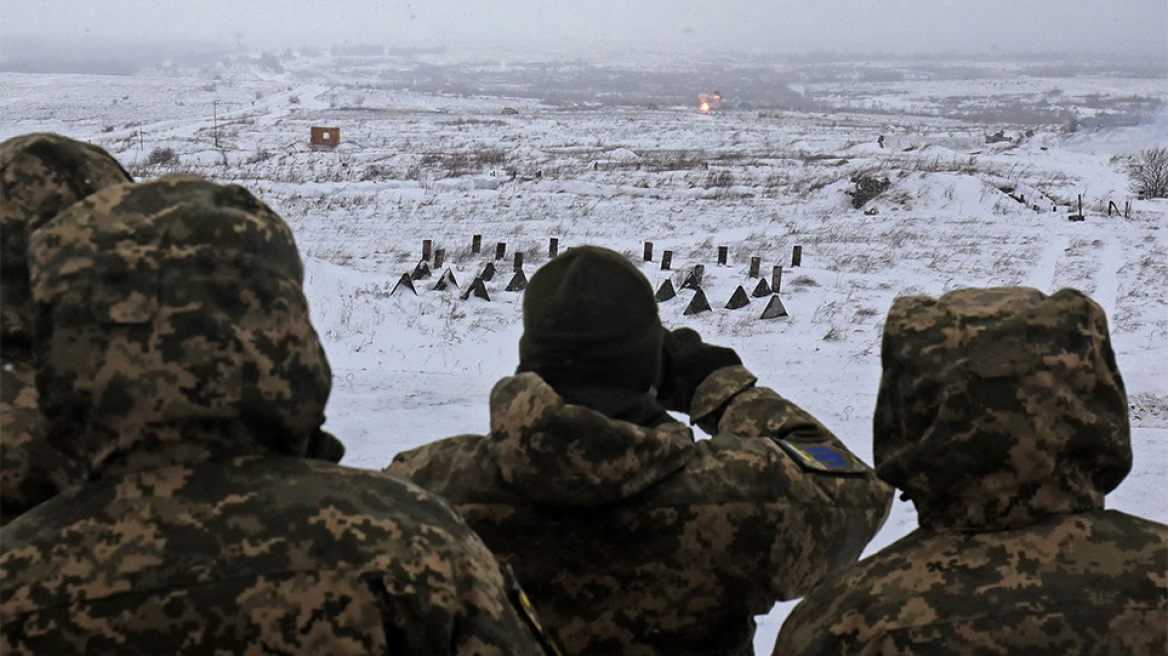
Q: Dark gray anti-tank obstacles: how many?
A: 12